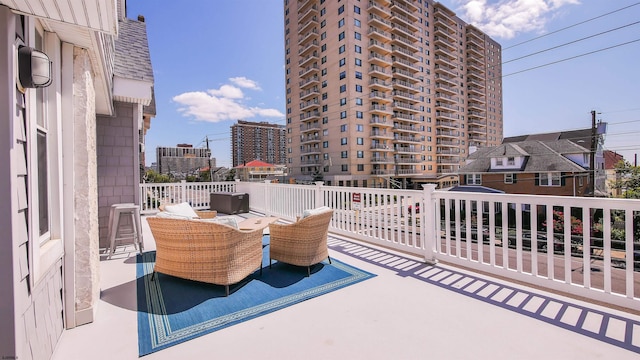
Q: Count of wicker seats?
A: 3